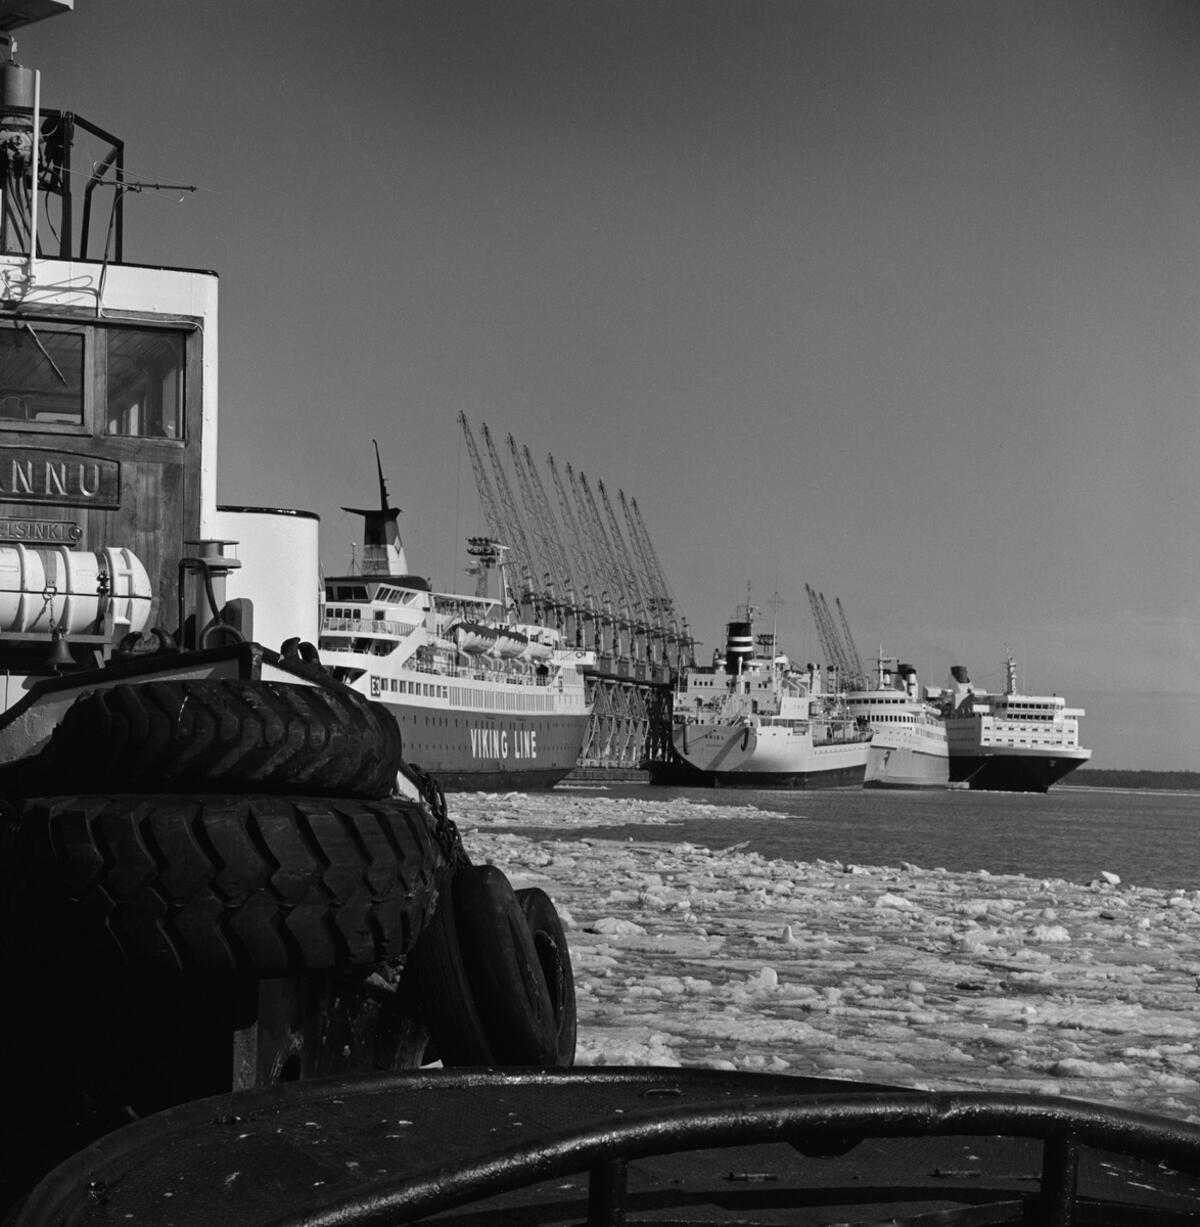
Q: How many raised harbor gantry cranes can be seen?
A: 14